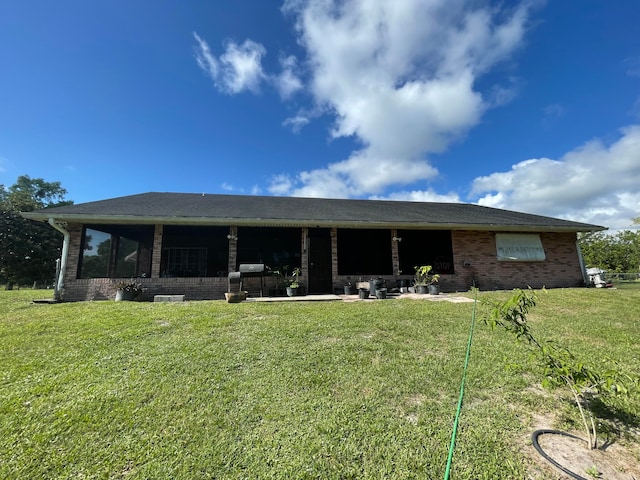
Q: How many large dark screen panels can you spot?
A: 5